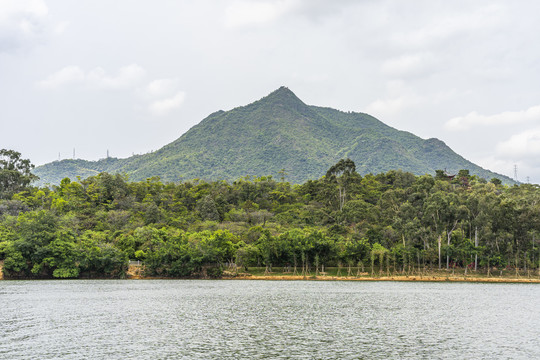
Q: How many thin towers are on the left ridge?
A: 3